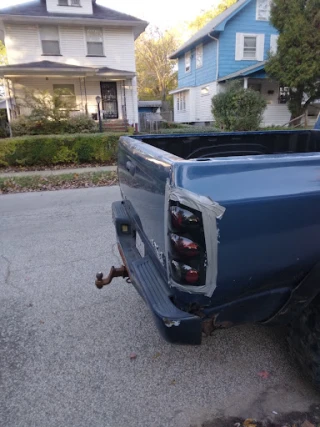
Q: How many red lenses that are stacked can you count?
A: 3